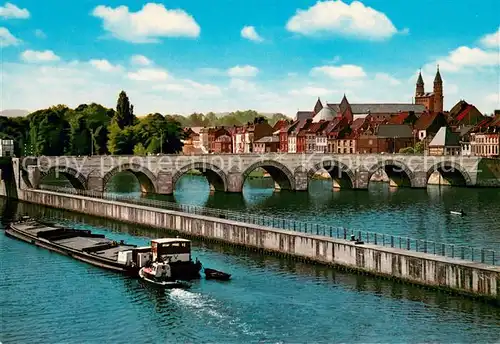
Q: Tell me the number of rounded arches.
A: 7